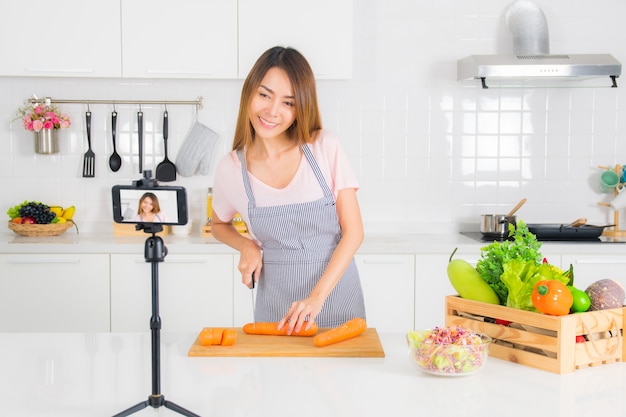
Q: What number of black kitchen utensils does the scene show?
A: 4